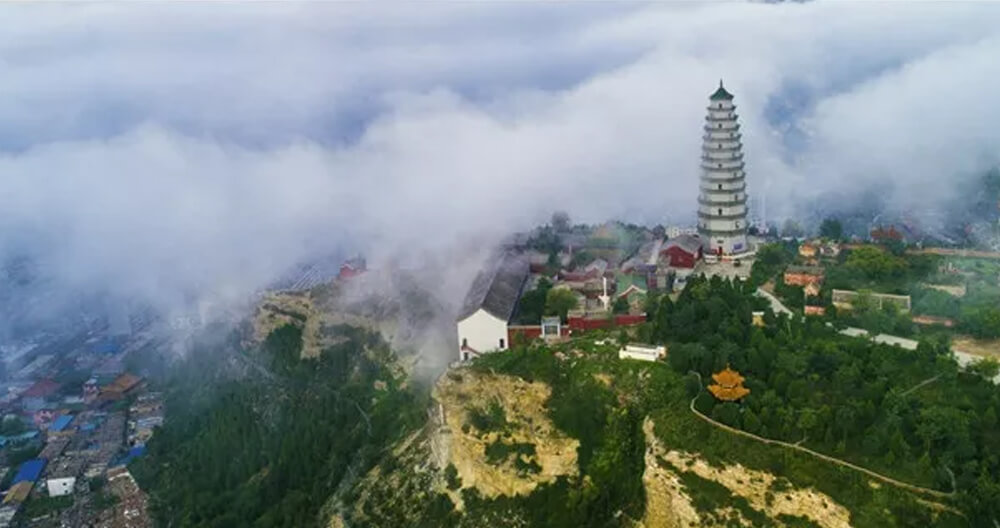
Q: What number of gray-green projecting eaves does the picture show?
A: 12